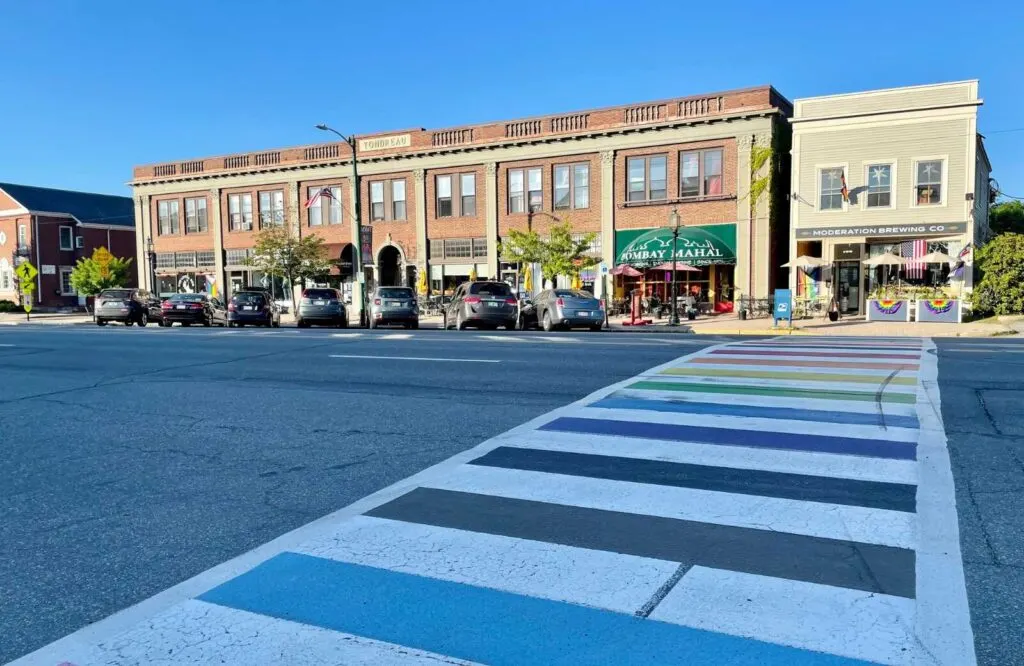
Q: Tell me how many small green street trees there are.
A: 3